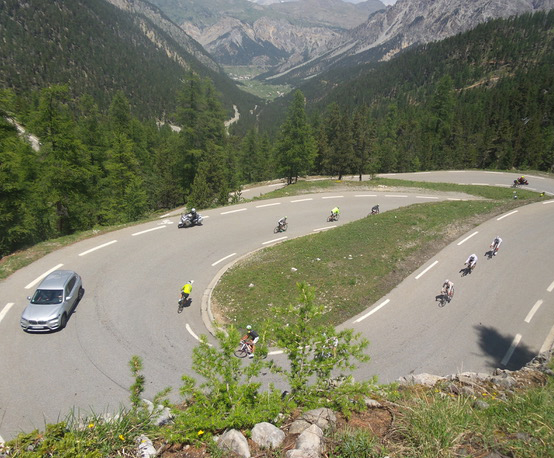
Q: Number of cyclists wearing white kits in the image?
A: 3